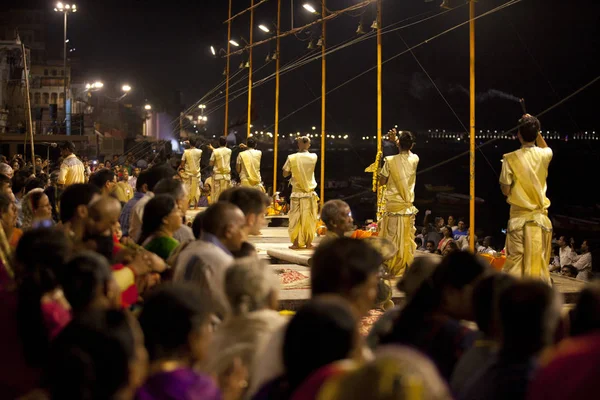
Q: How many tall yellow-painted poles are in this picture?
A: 6